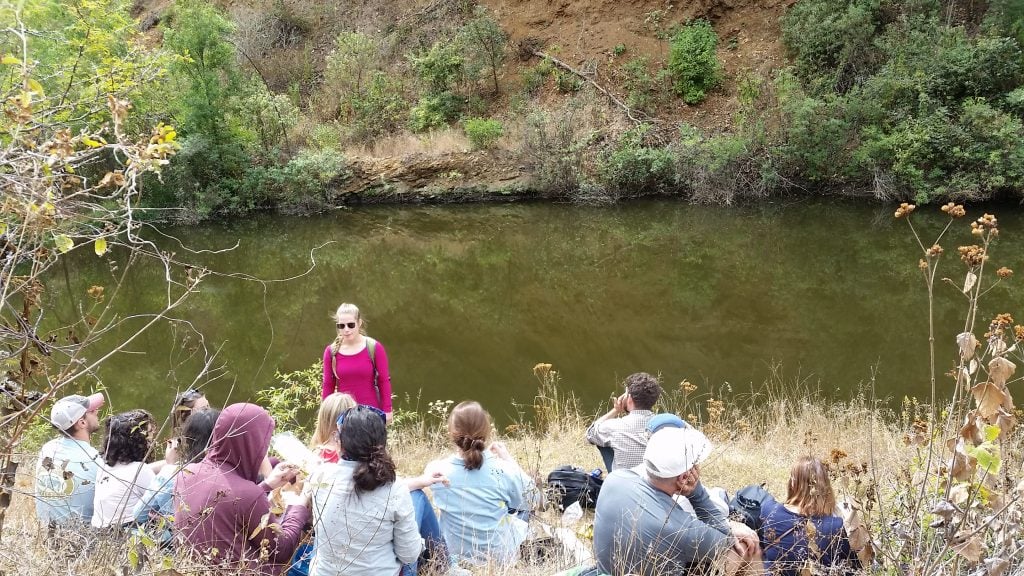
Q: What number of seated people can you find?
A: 12